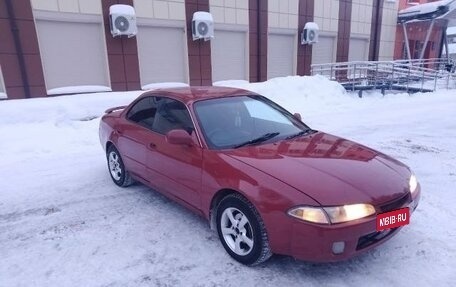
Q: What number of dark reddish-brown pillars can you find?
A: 7